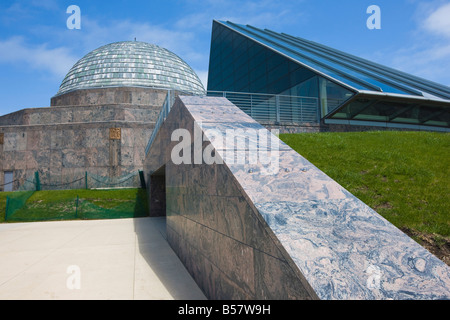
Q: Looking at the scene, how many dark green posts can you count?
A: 5